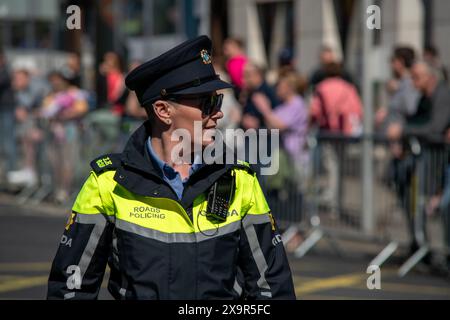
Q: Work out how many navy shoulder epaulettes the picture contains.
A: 2